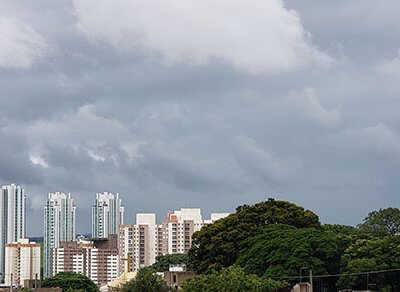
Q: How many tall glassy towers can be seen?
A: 3